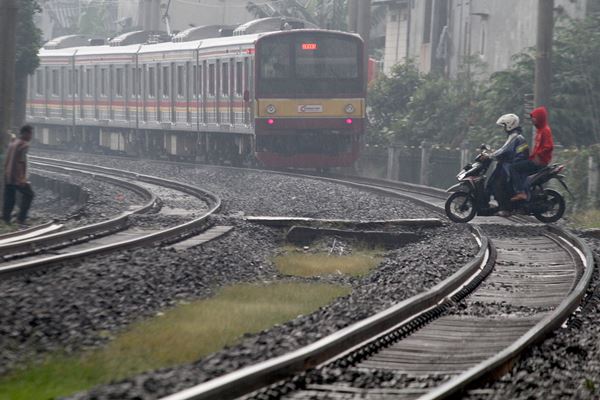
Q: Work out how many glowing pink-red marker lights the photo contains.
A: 2